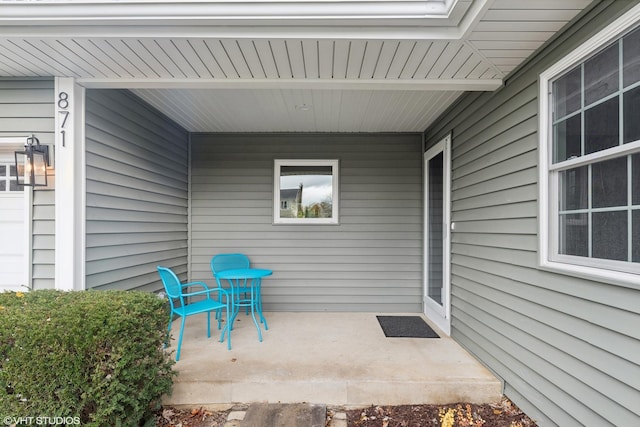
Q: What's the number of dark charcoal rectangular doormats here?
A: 1